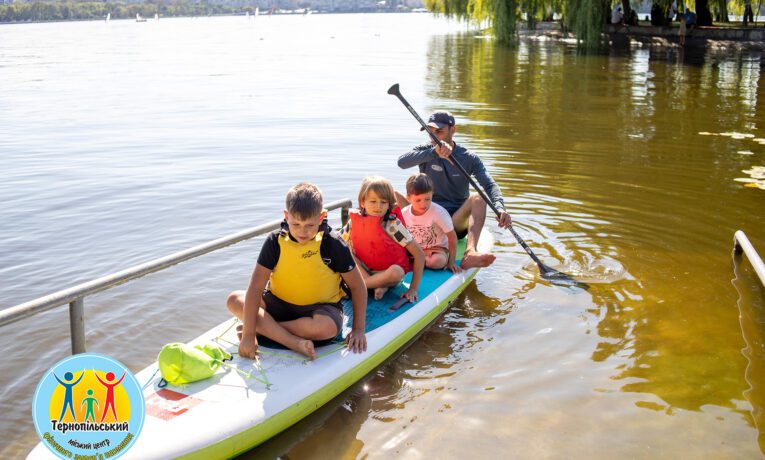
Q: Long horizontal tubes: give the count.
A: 2